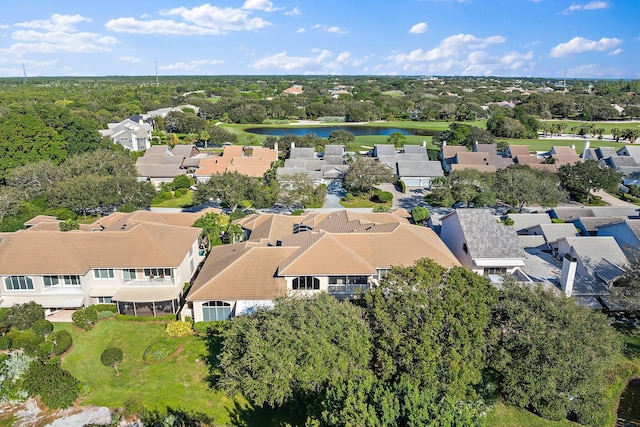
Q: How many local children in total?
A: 0